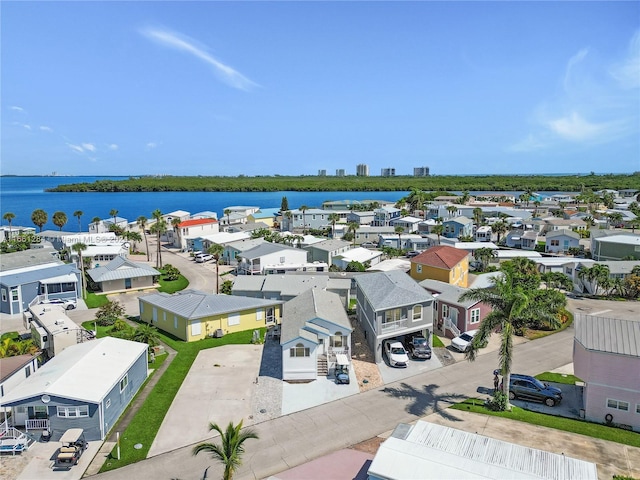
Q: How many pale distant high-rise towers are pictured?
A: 5